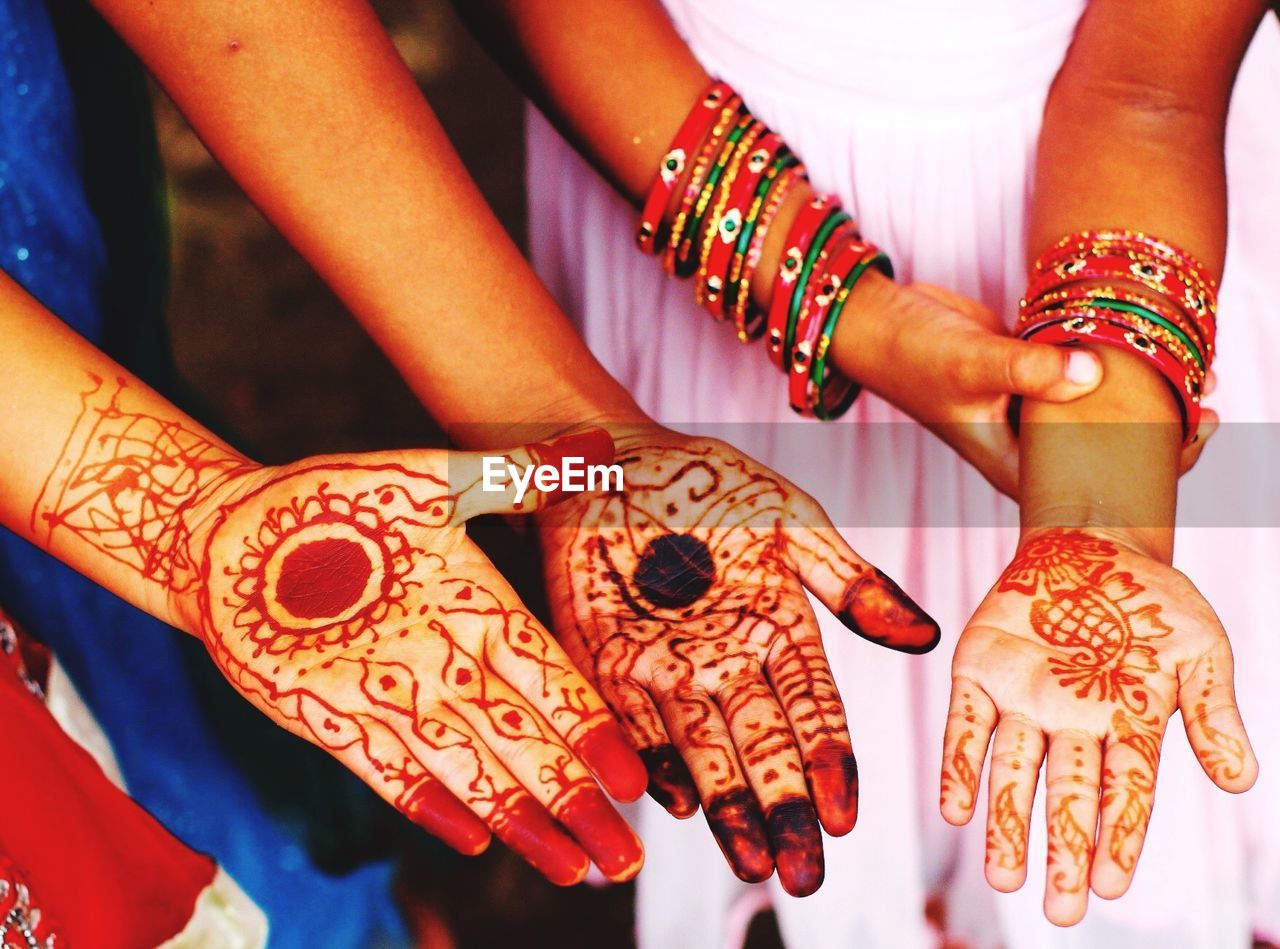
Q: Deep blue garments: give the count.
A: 1